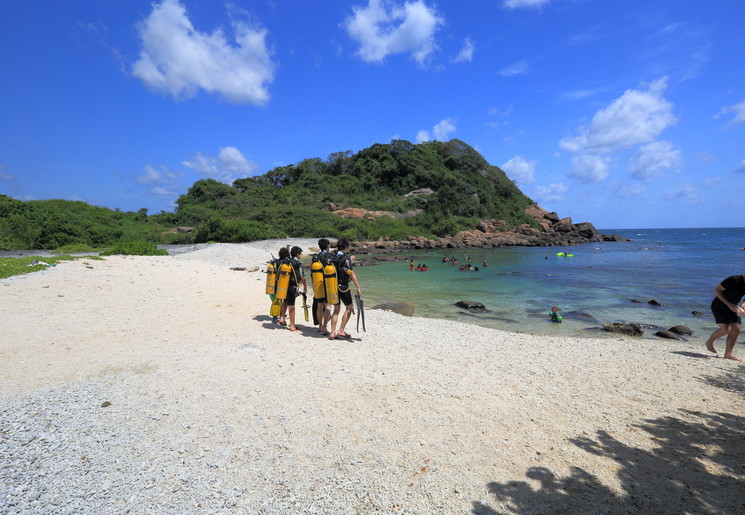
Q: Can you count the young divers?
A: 4